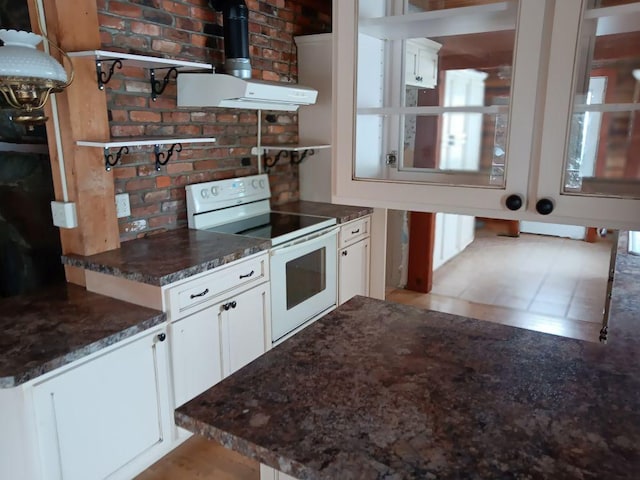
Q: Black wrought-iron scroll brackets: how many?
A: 6